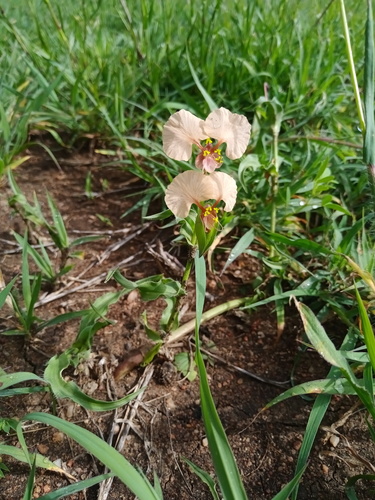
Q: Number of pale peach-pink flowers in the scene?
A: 2